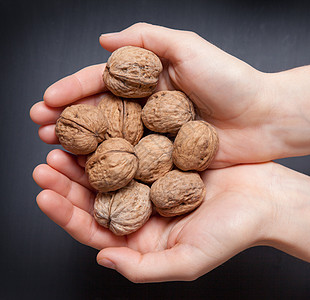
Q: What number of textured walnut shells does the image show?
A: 9